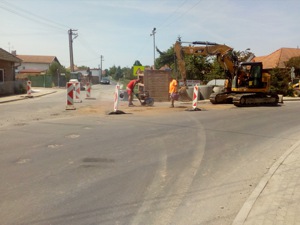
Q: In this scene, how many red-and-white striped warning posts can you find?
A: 6